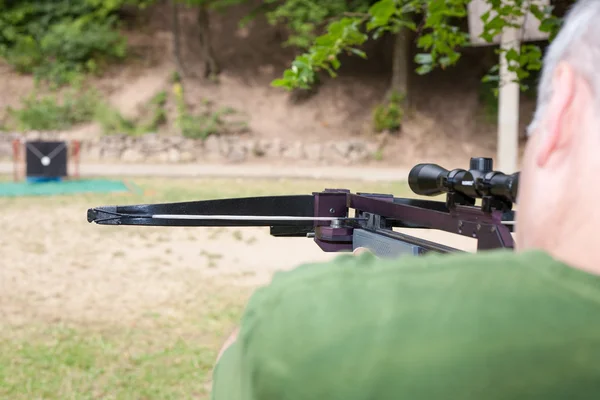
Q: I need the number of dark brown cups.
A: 0